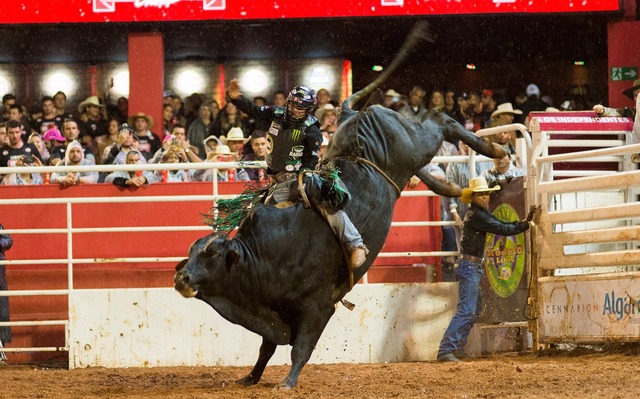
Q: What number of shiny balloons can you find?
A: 0